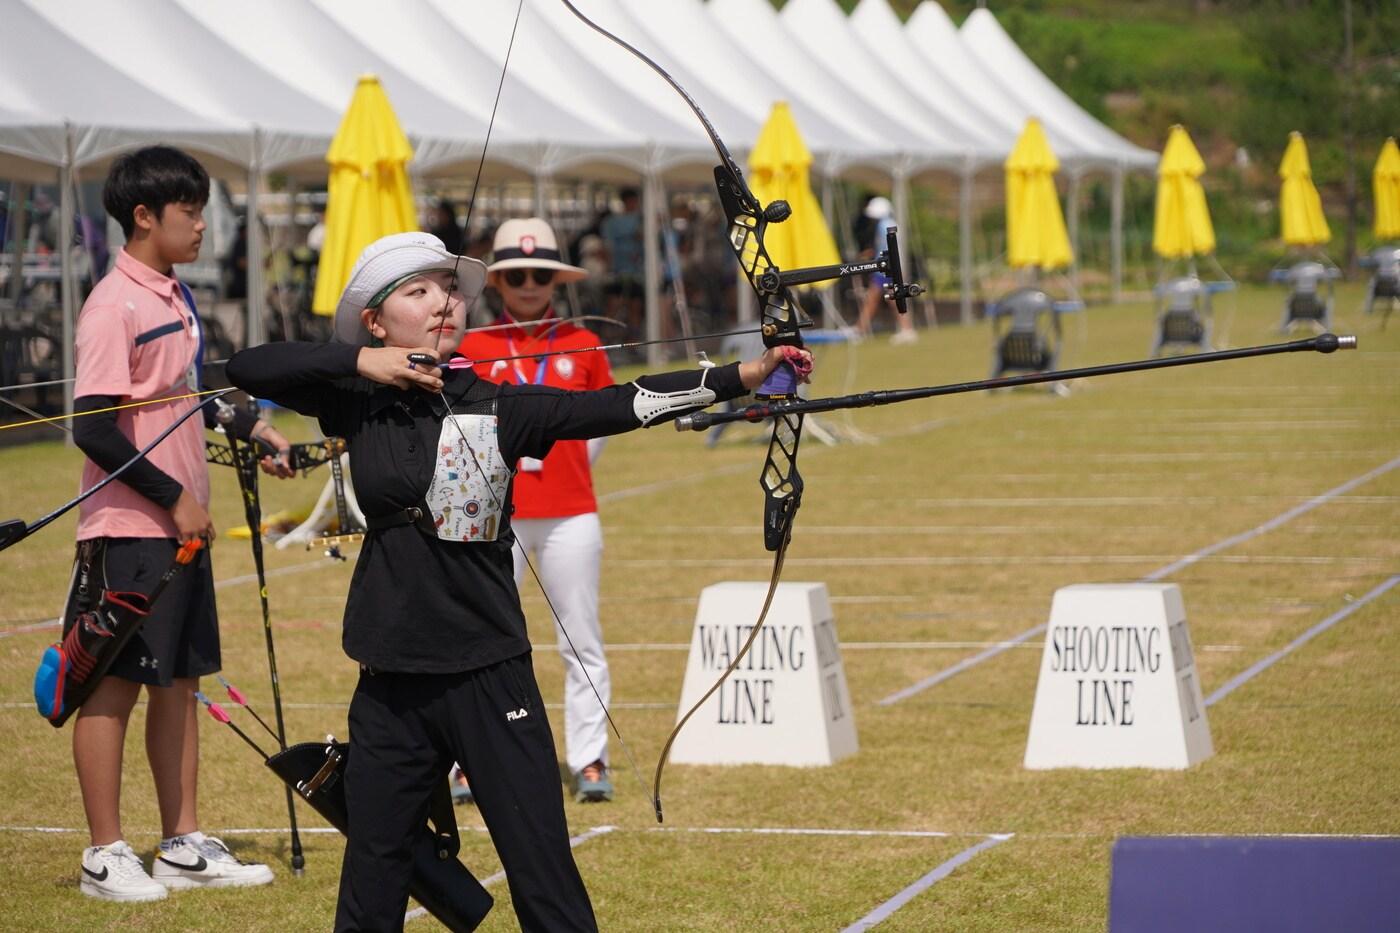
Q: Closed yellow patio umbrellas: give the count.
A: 6